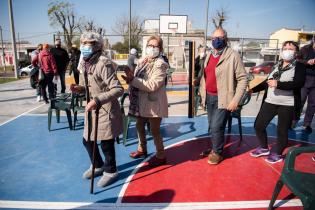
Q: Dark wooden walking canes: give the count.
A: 1